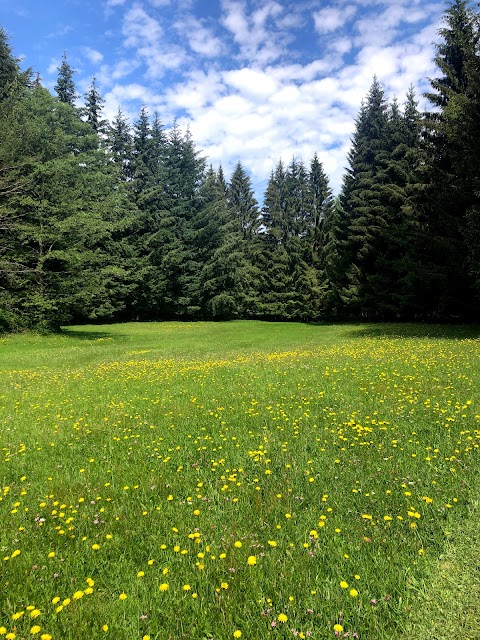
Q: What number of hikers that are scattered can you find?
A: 0